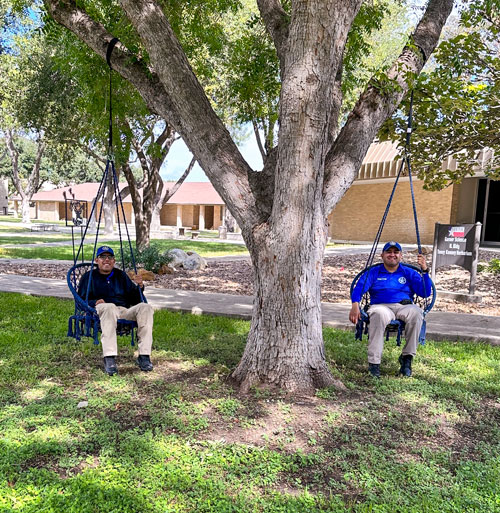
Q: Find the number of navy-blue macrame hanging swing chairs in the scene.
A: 2